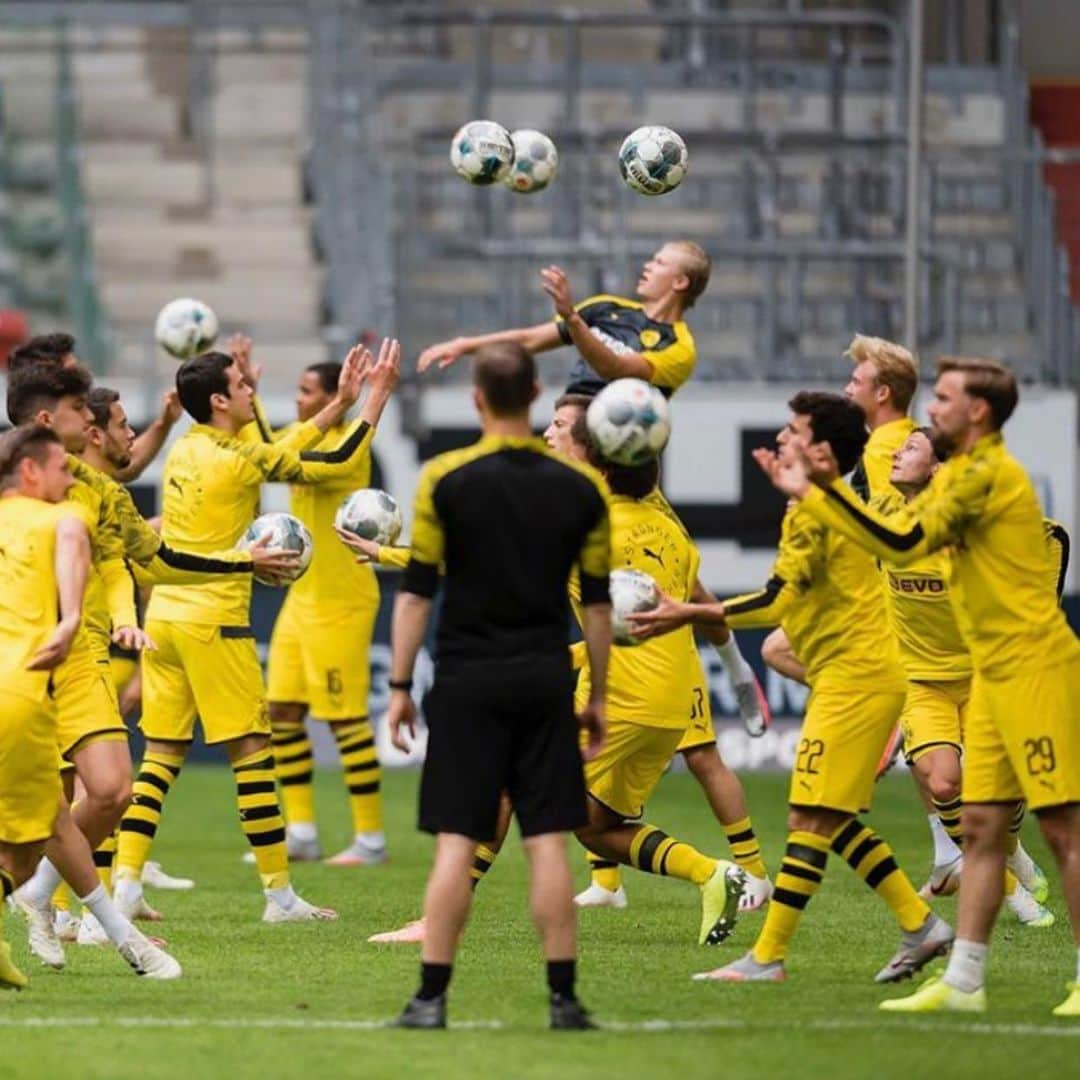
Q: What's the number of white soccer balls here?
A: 8